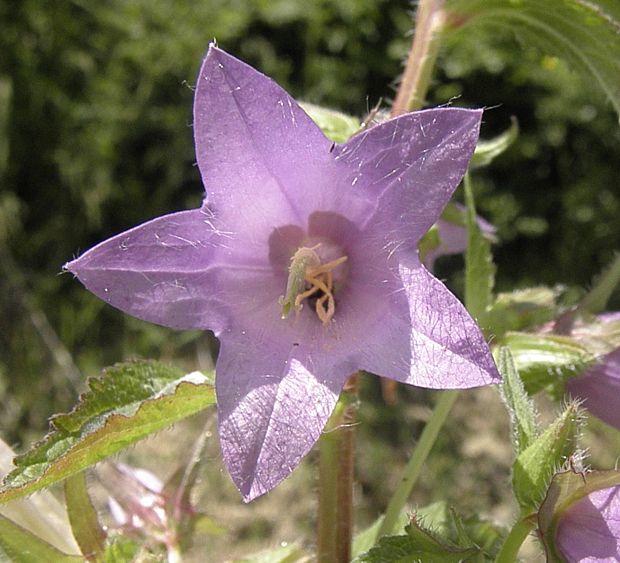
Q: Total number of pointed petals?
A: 5